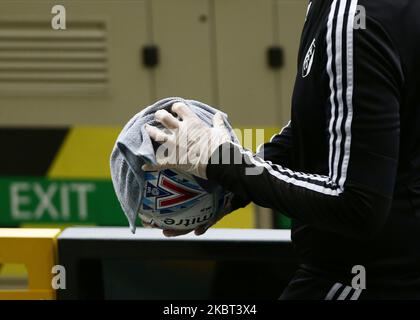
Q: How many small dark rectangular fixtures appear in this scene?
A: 2